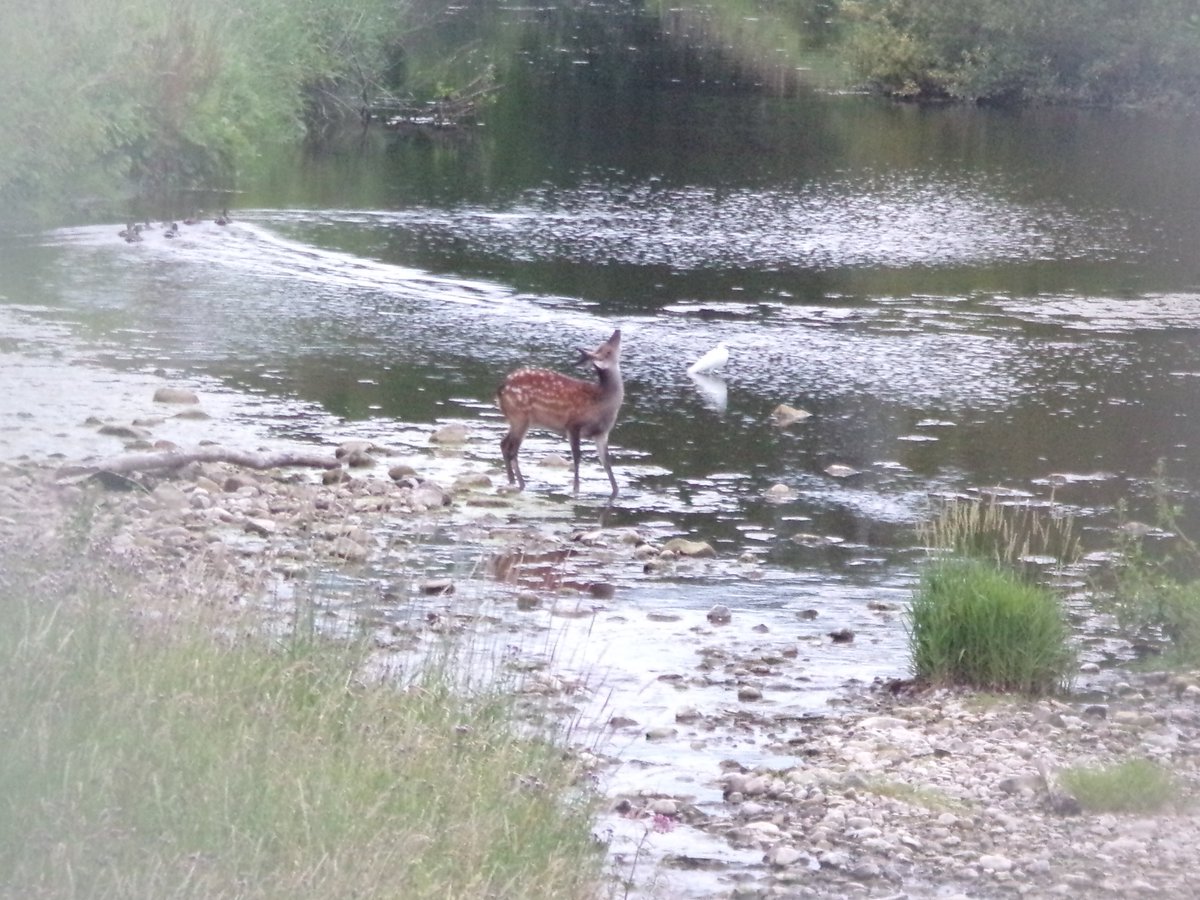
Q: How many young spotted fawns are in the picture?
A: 1